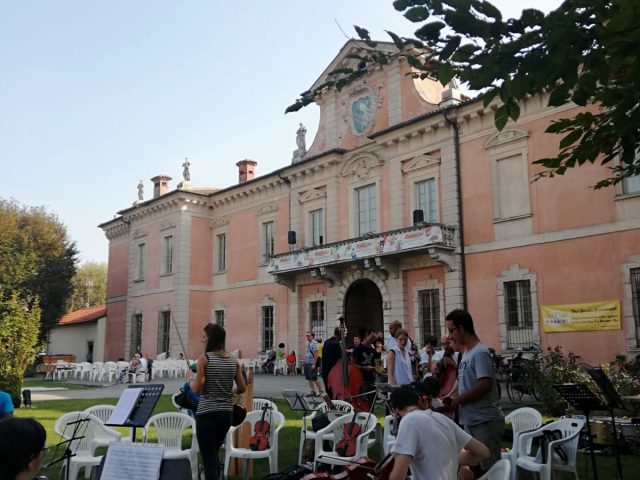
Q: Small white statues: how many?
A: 3